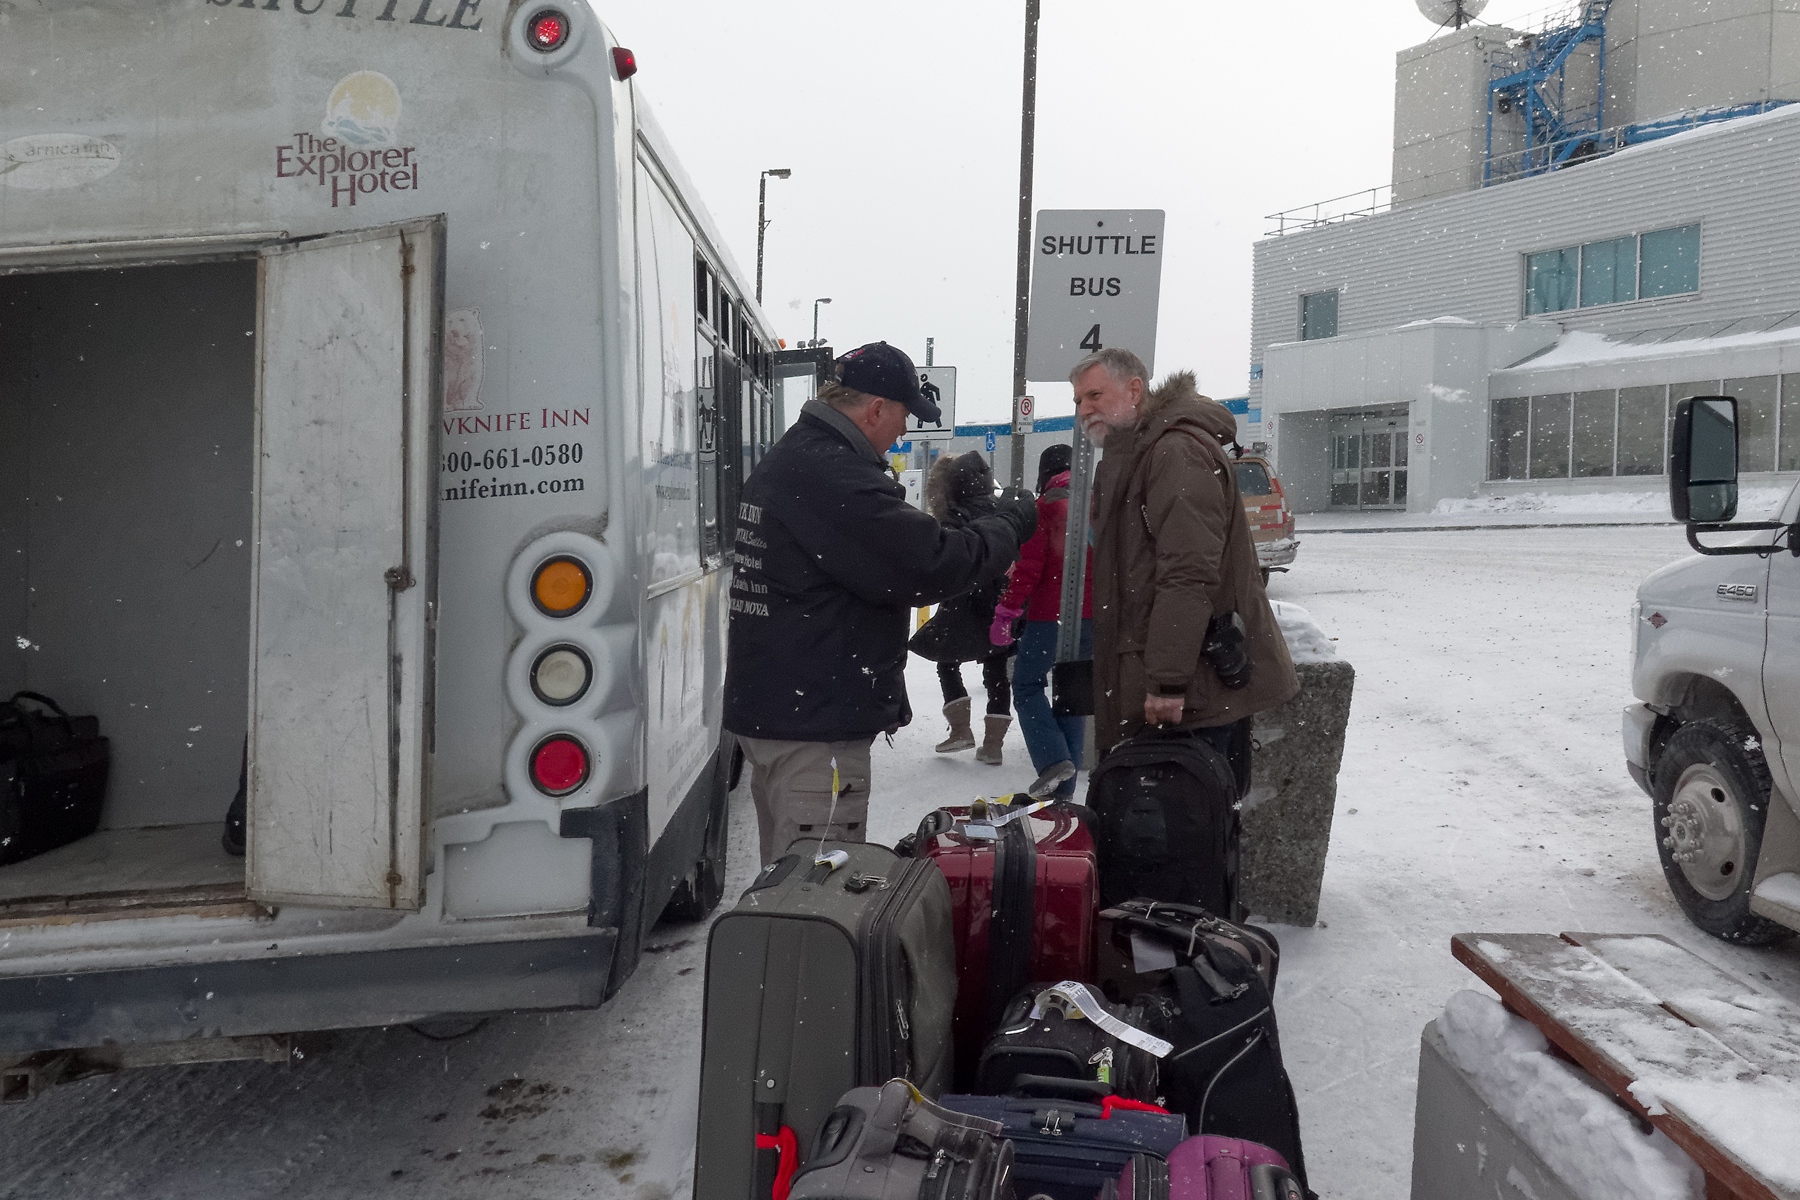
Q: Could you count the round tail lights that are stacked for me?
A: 3